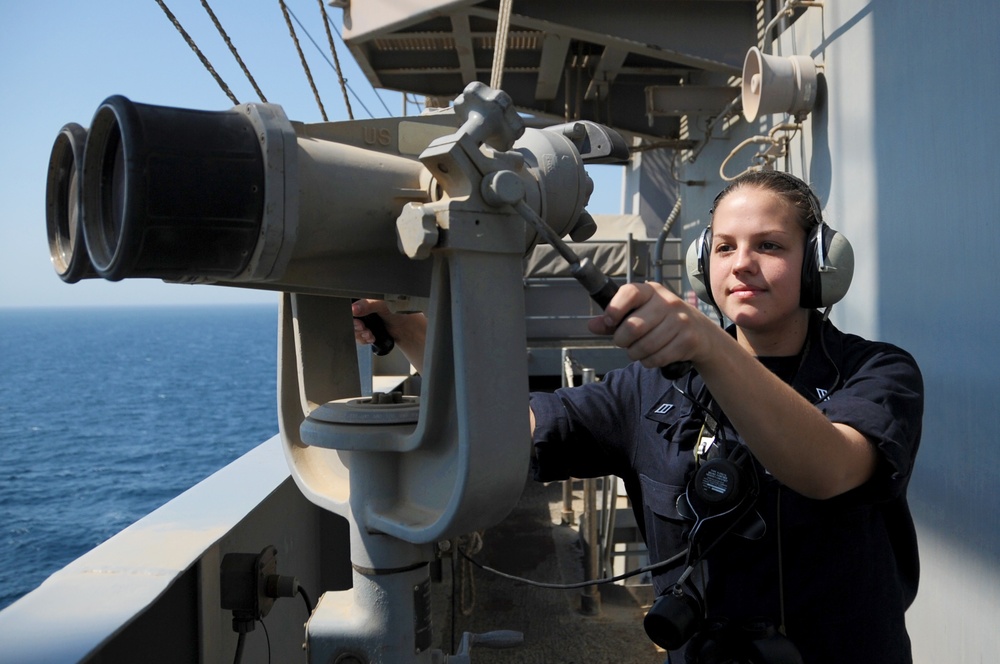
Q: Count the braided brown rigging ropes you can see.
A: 4